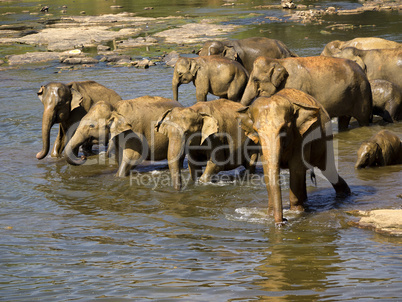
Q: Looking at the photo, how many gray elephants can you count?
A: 11